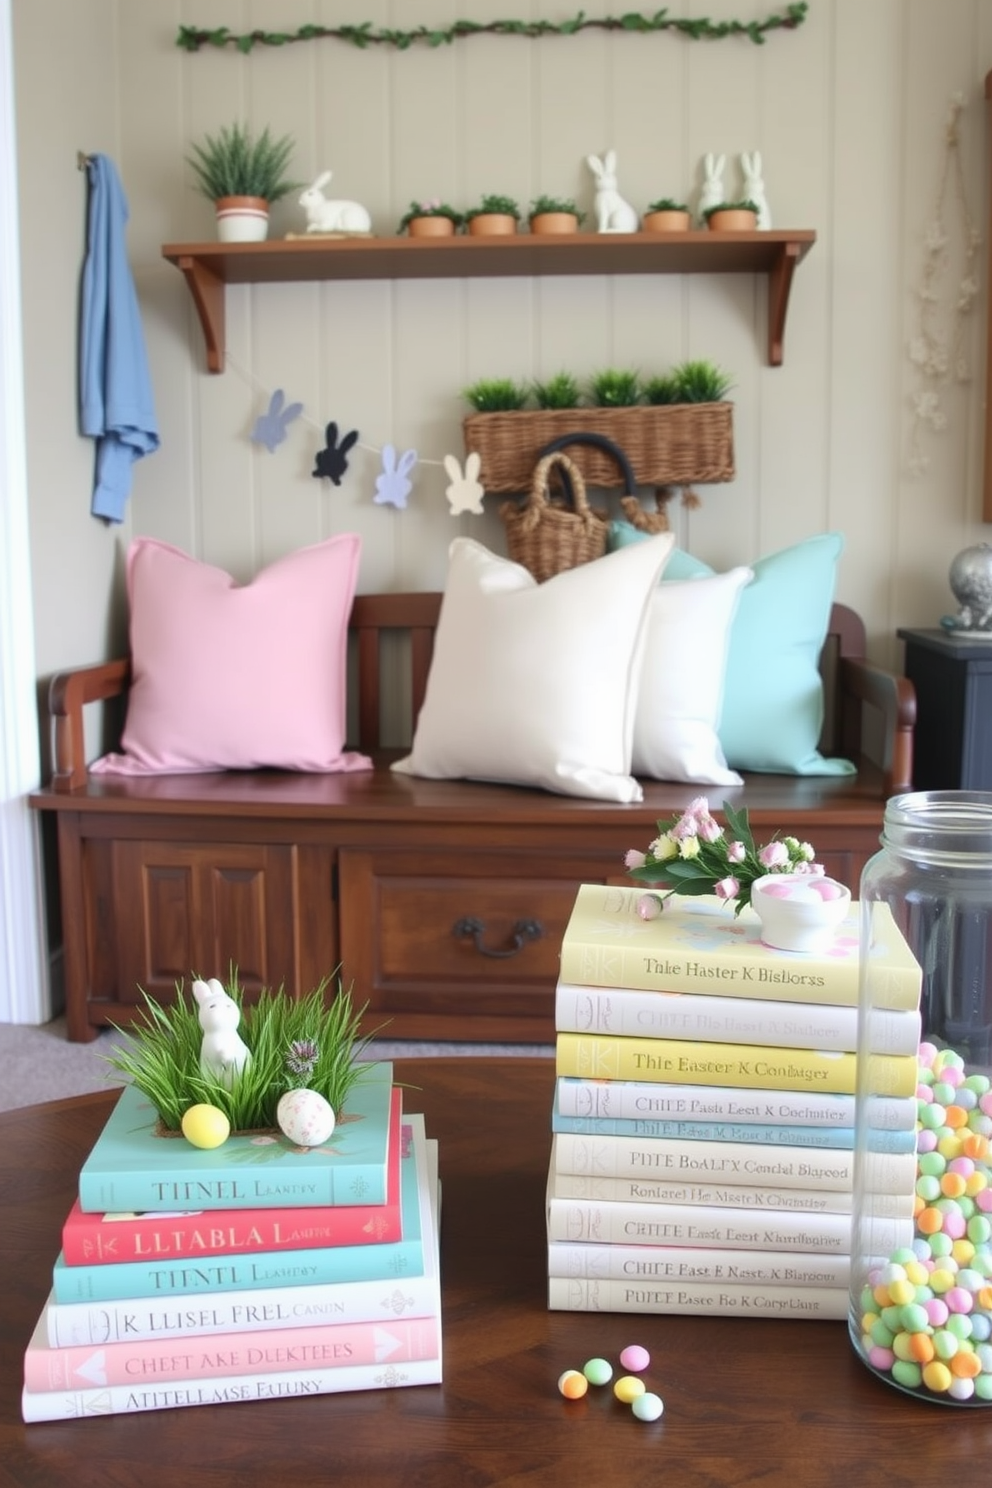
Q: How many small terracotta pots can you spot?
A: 5